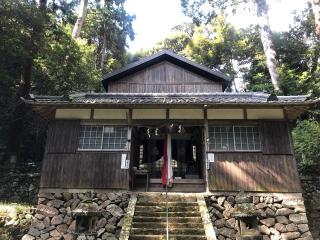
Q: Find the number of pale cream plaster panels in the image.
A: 6